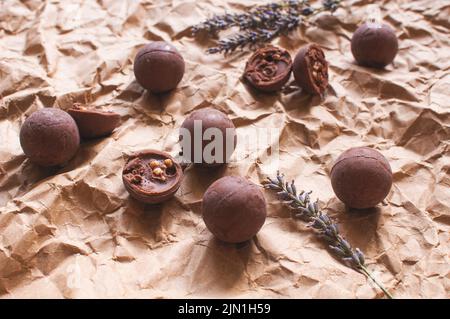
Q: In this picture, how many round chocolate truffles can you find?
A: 6